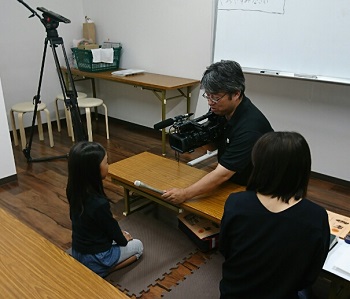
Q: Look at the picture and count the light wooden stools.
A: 3